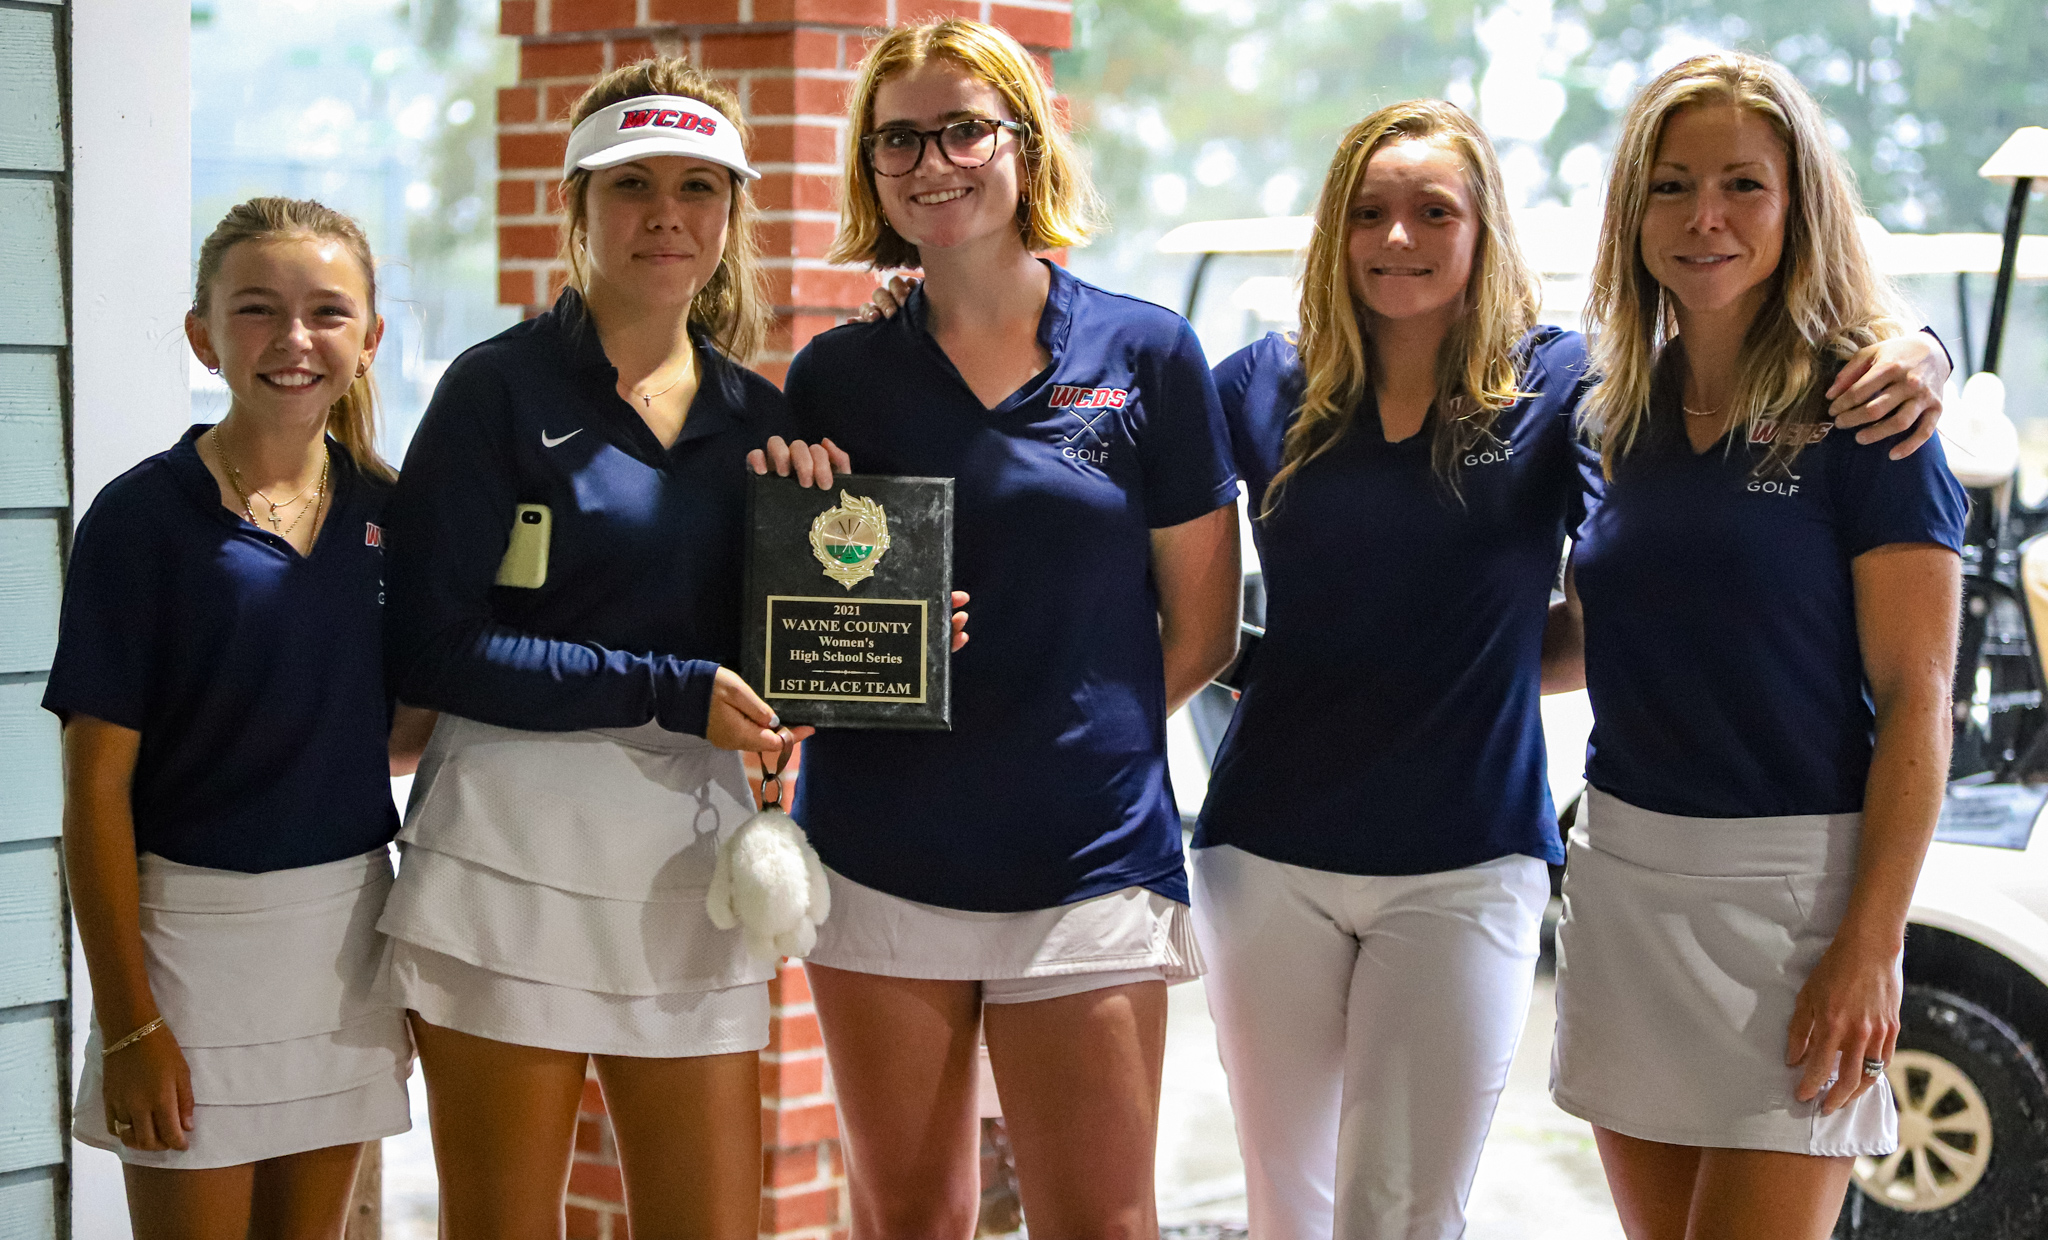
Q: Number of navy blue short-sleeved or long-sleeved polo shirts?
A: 5